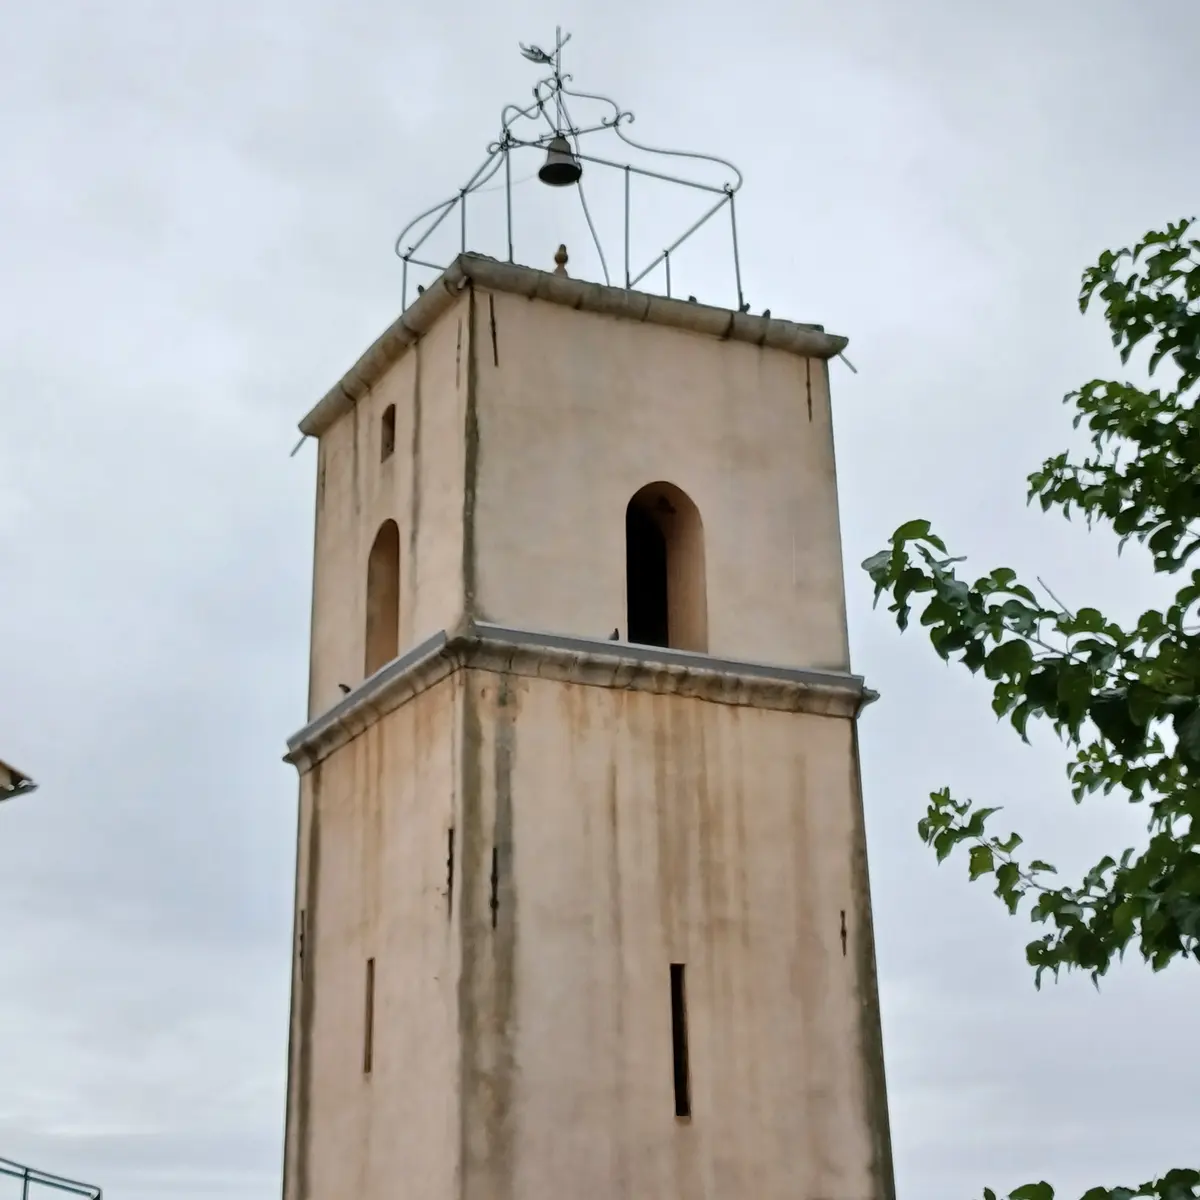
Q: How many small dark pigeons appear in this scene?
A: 6